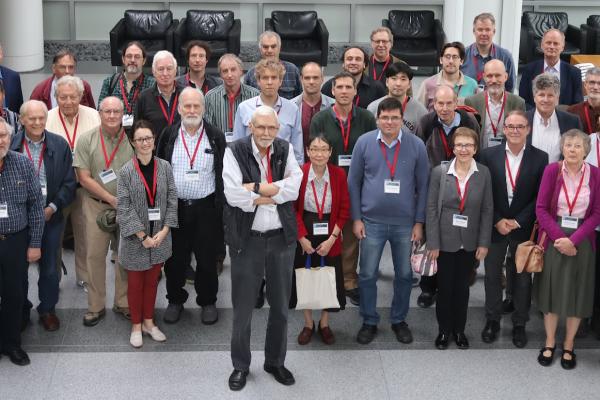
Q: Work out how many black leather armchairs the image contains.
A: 6